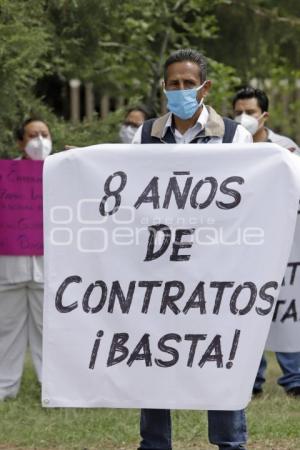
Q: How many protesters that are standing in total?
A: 4